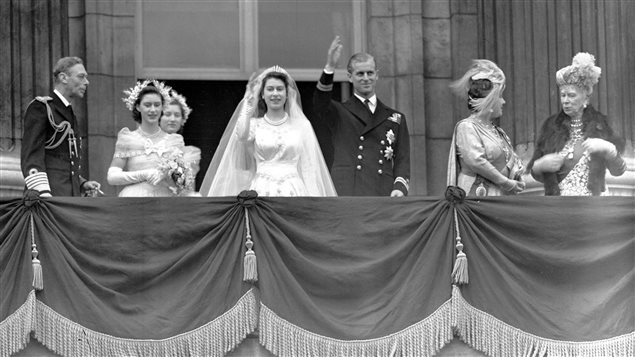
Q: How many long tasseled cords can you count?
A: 3